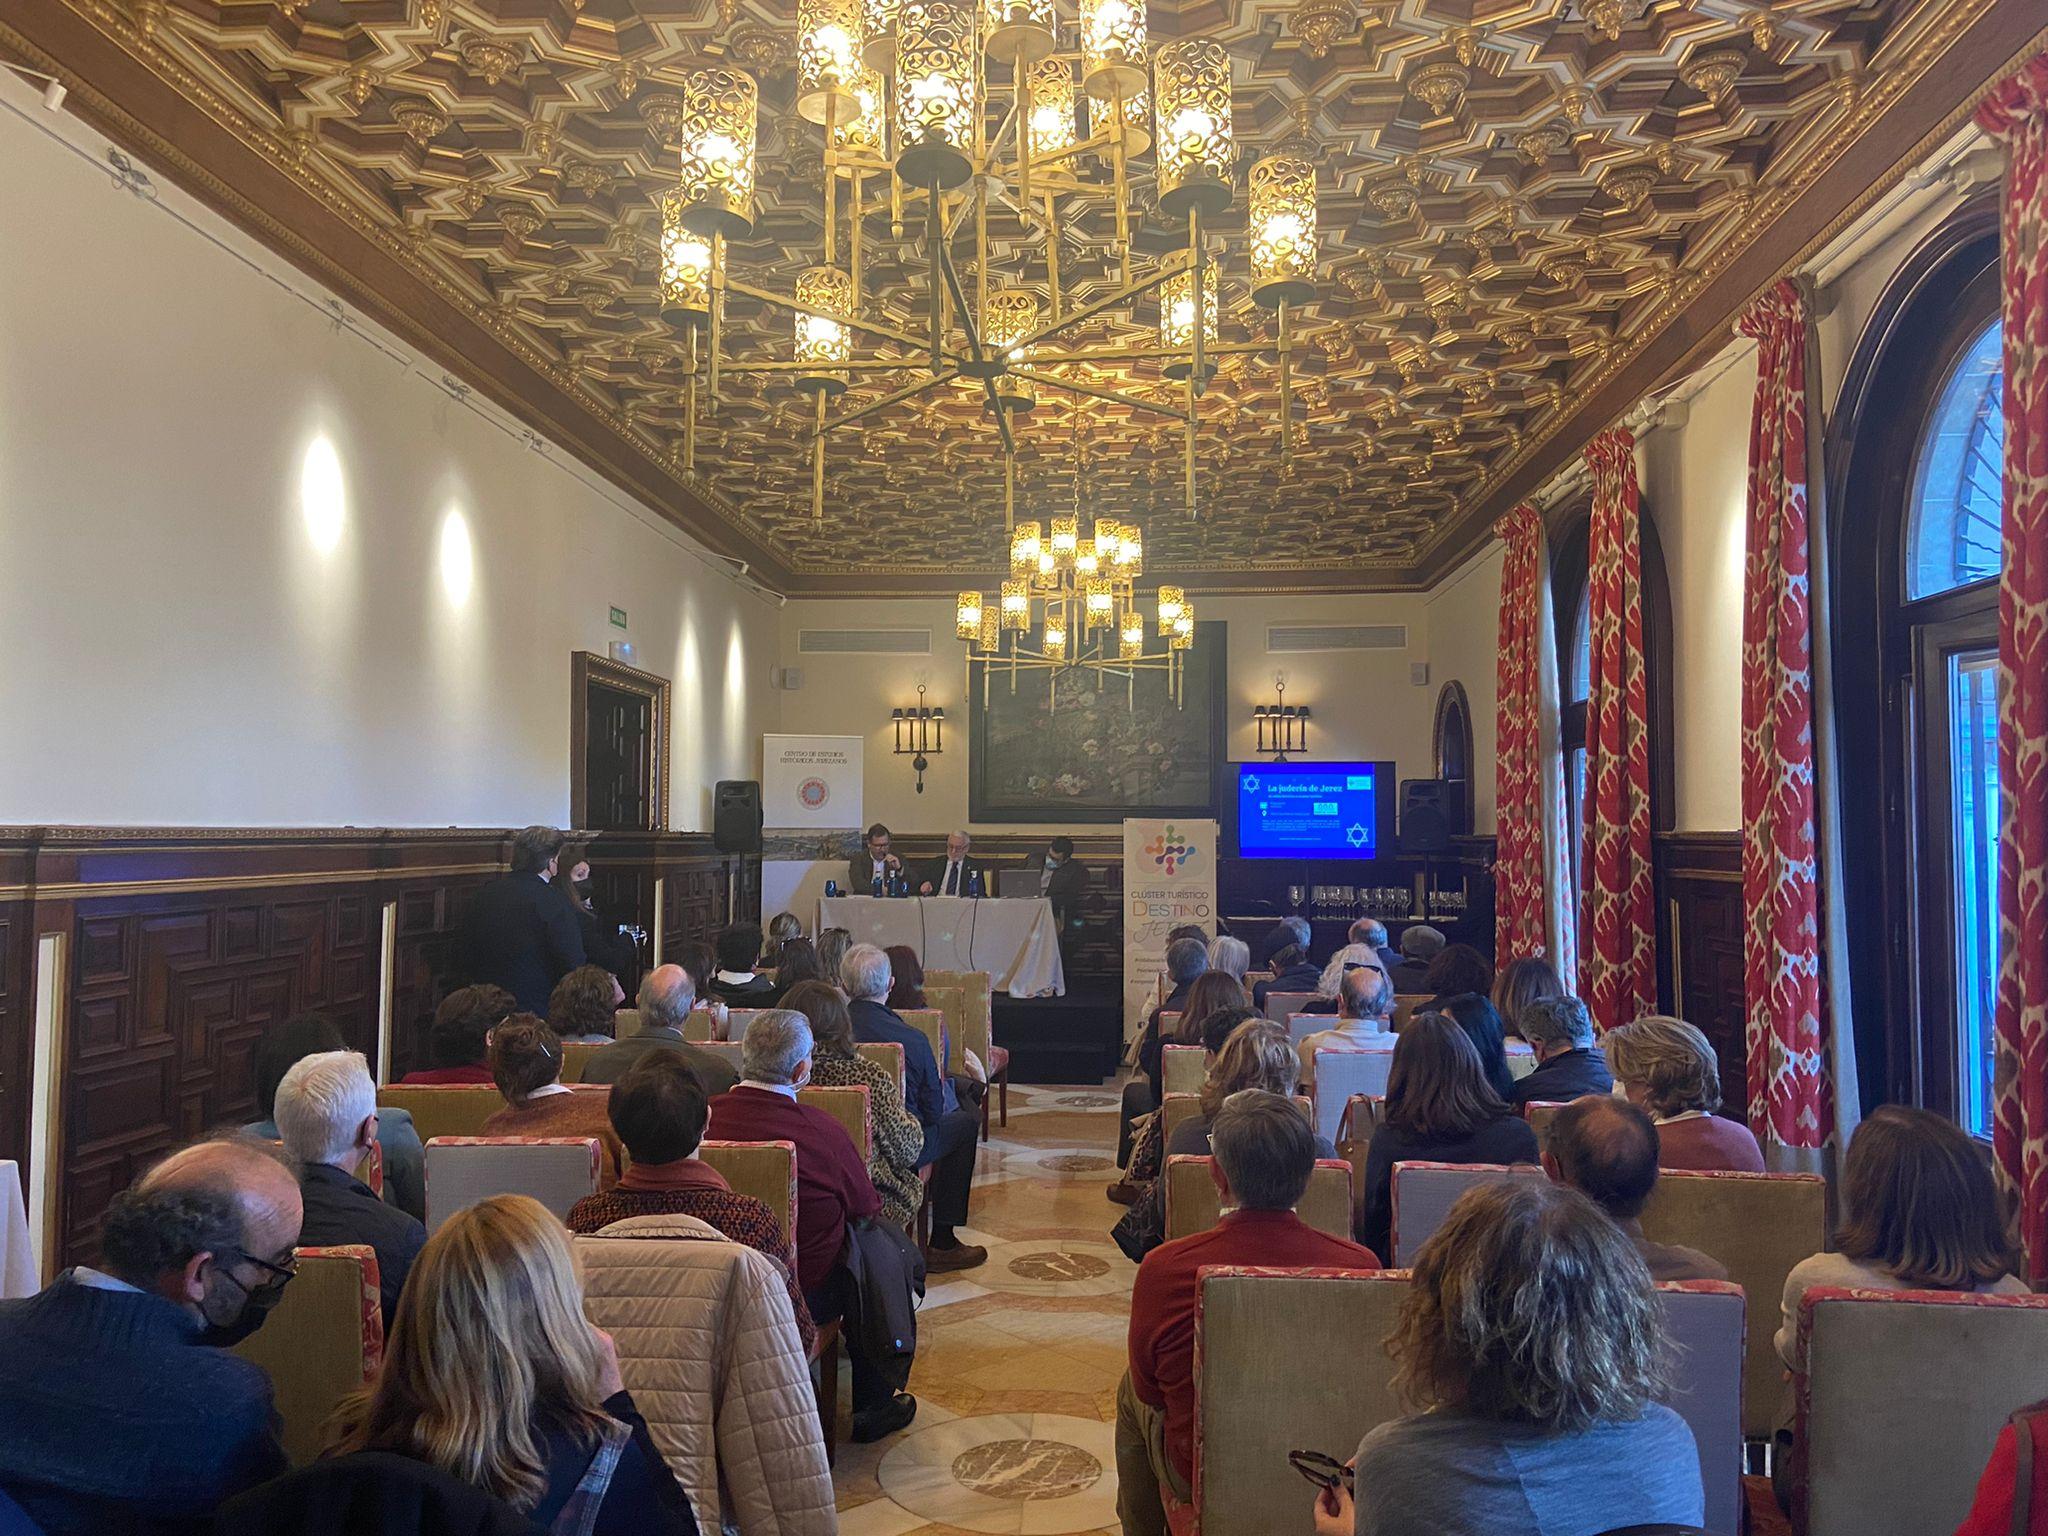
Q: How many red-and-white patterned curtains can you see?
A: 4